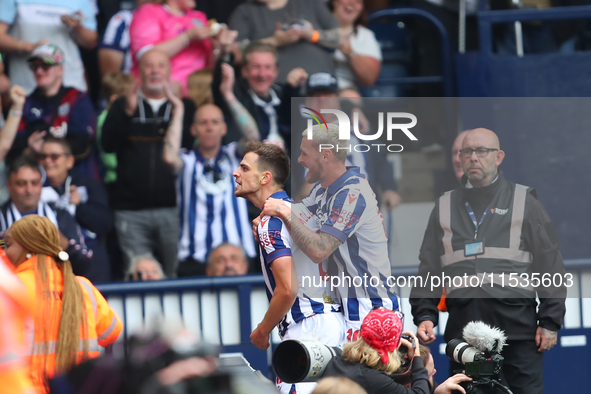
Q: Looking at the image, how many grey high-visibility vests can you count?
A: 1